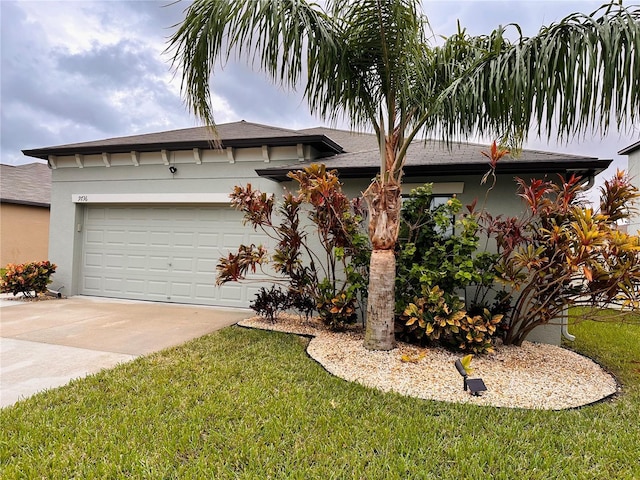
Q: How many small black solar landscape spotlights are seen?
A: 1